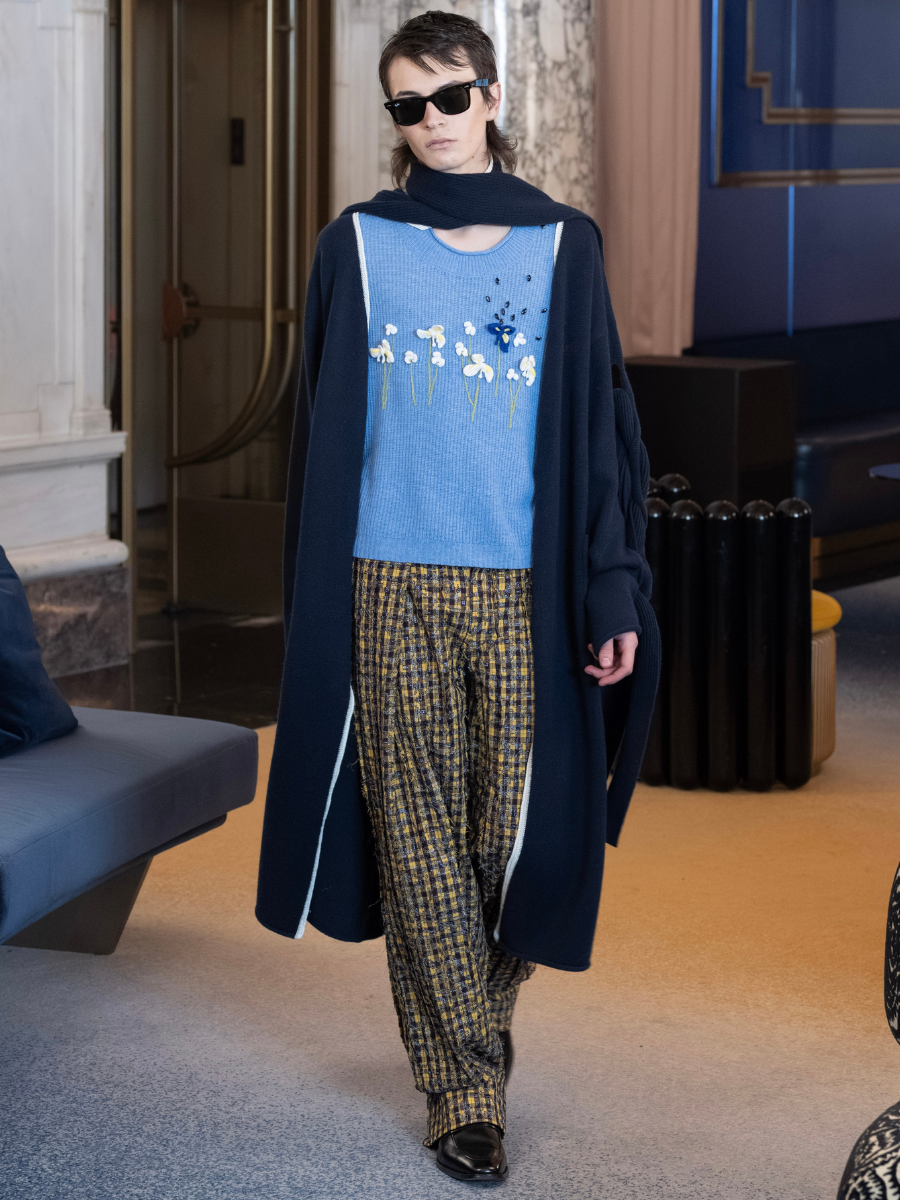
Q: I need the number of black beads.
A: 12